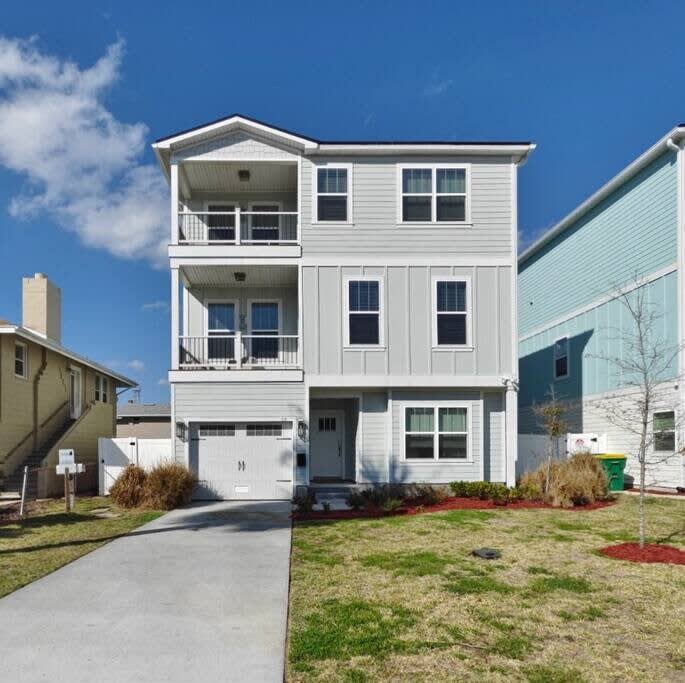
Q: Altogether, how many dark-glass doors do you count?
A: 4